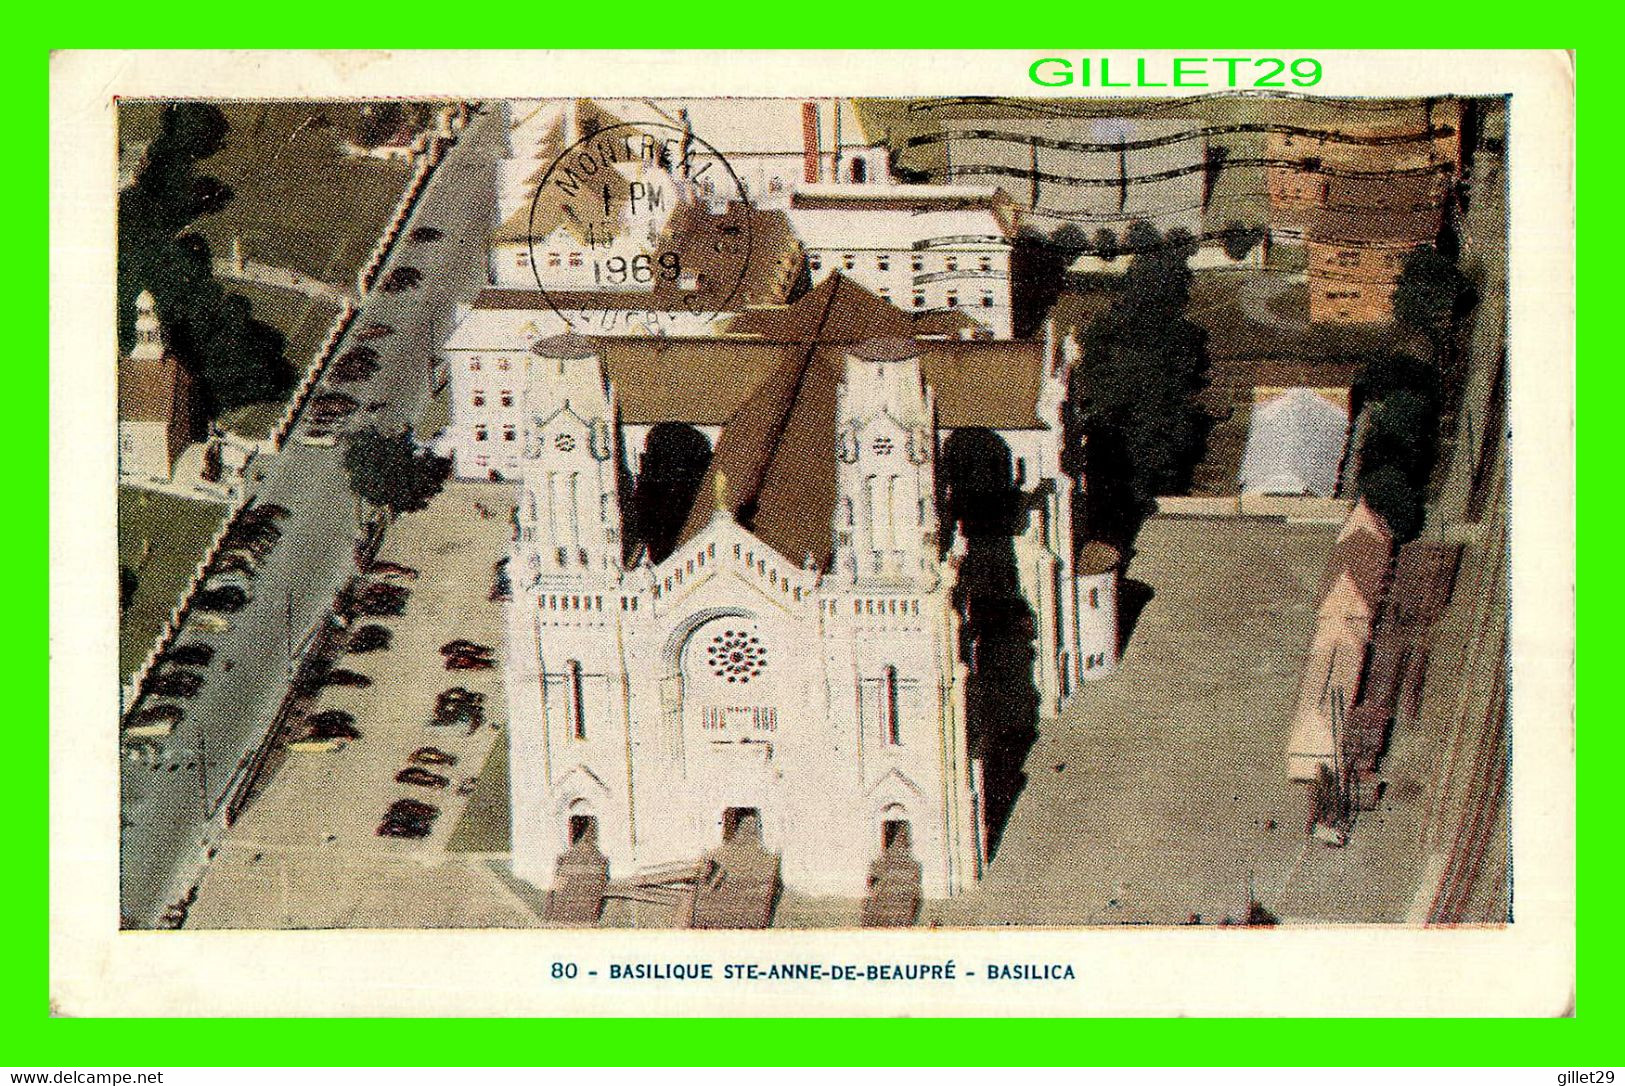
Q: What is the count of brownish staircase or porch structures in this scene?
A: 3